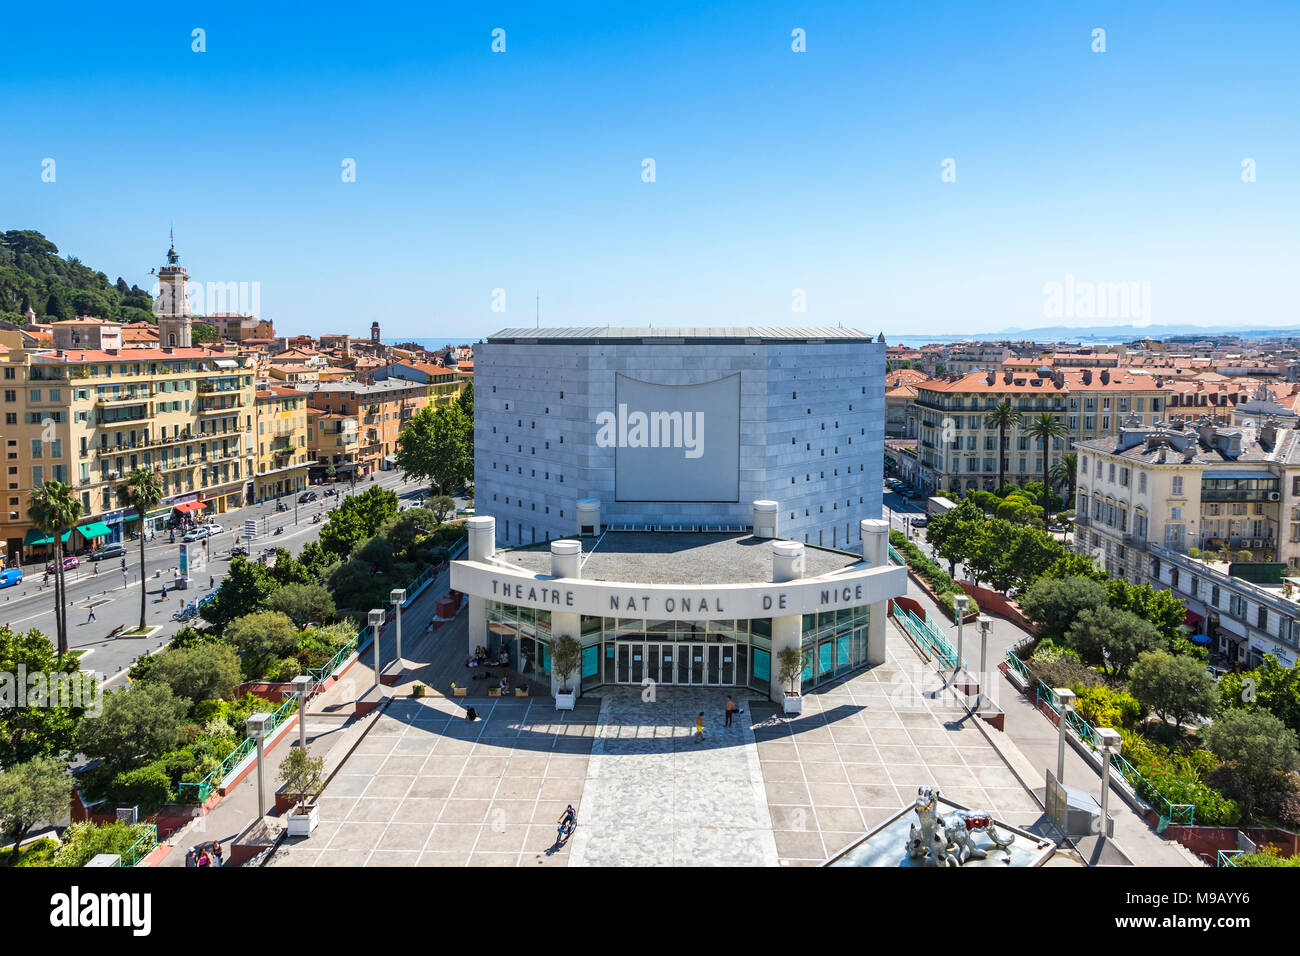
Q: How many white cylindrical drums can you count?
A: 6